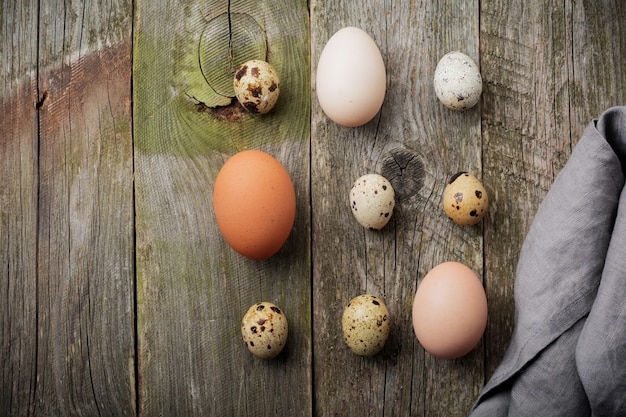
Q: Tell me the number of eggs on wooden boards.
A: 9